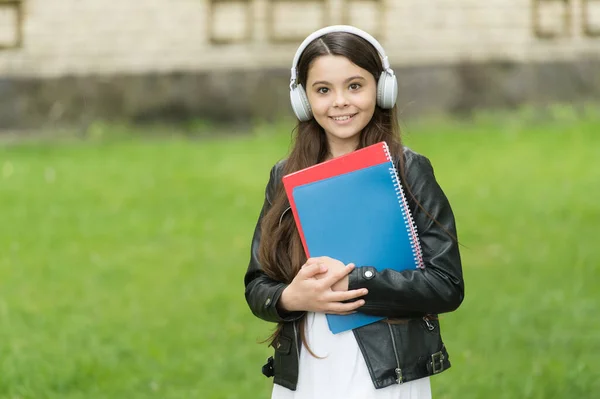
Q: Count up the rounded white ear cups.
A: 2